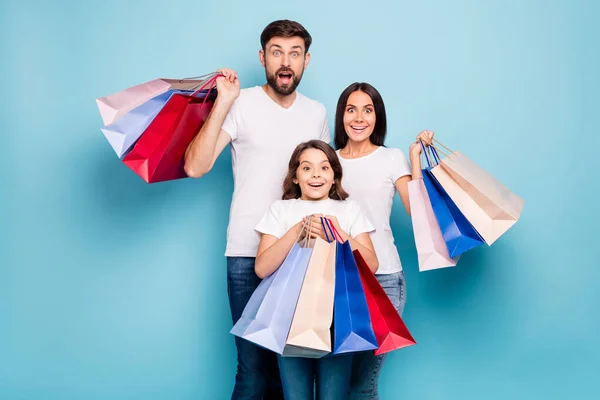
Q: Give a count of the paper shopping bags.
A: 10